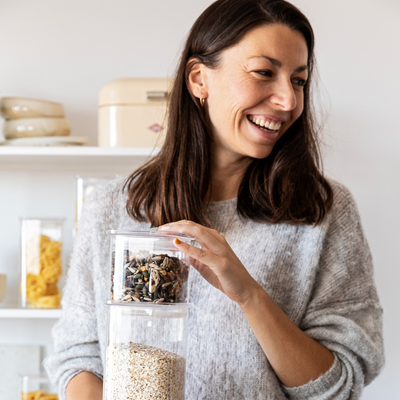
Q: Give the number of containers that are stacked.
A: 2